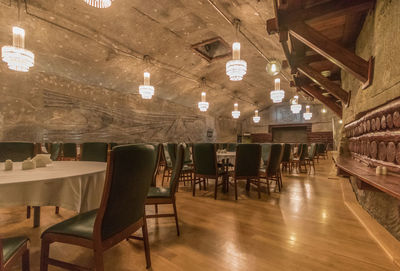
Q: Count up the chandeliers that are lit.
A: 10